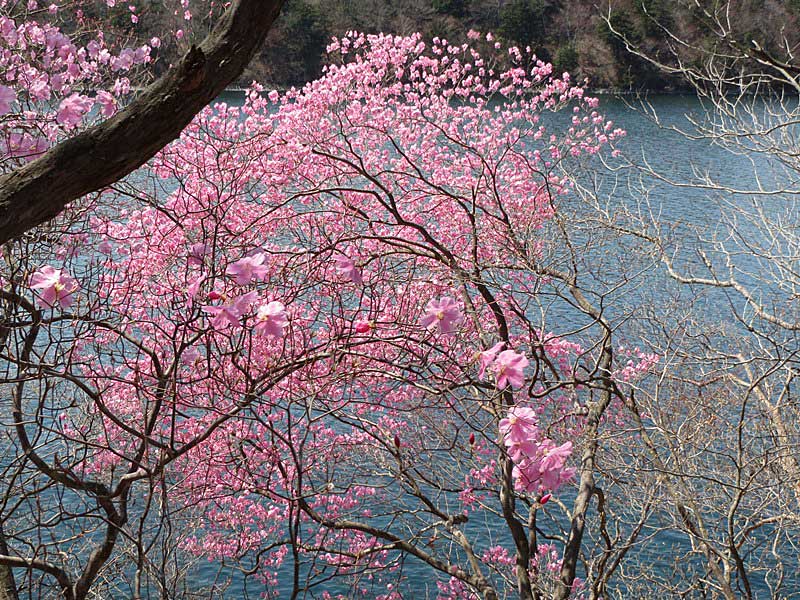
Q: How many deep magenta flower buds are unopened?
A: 5